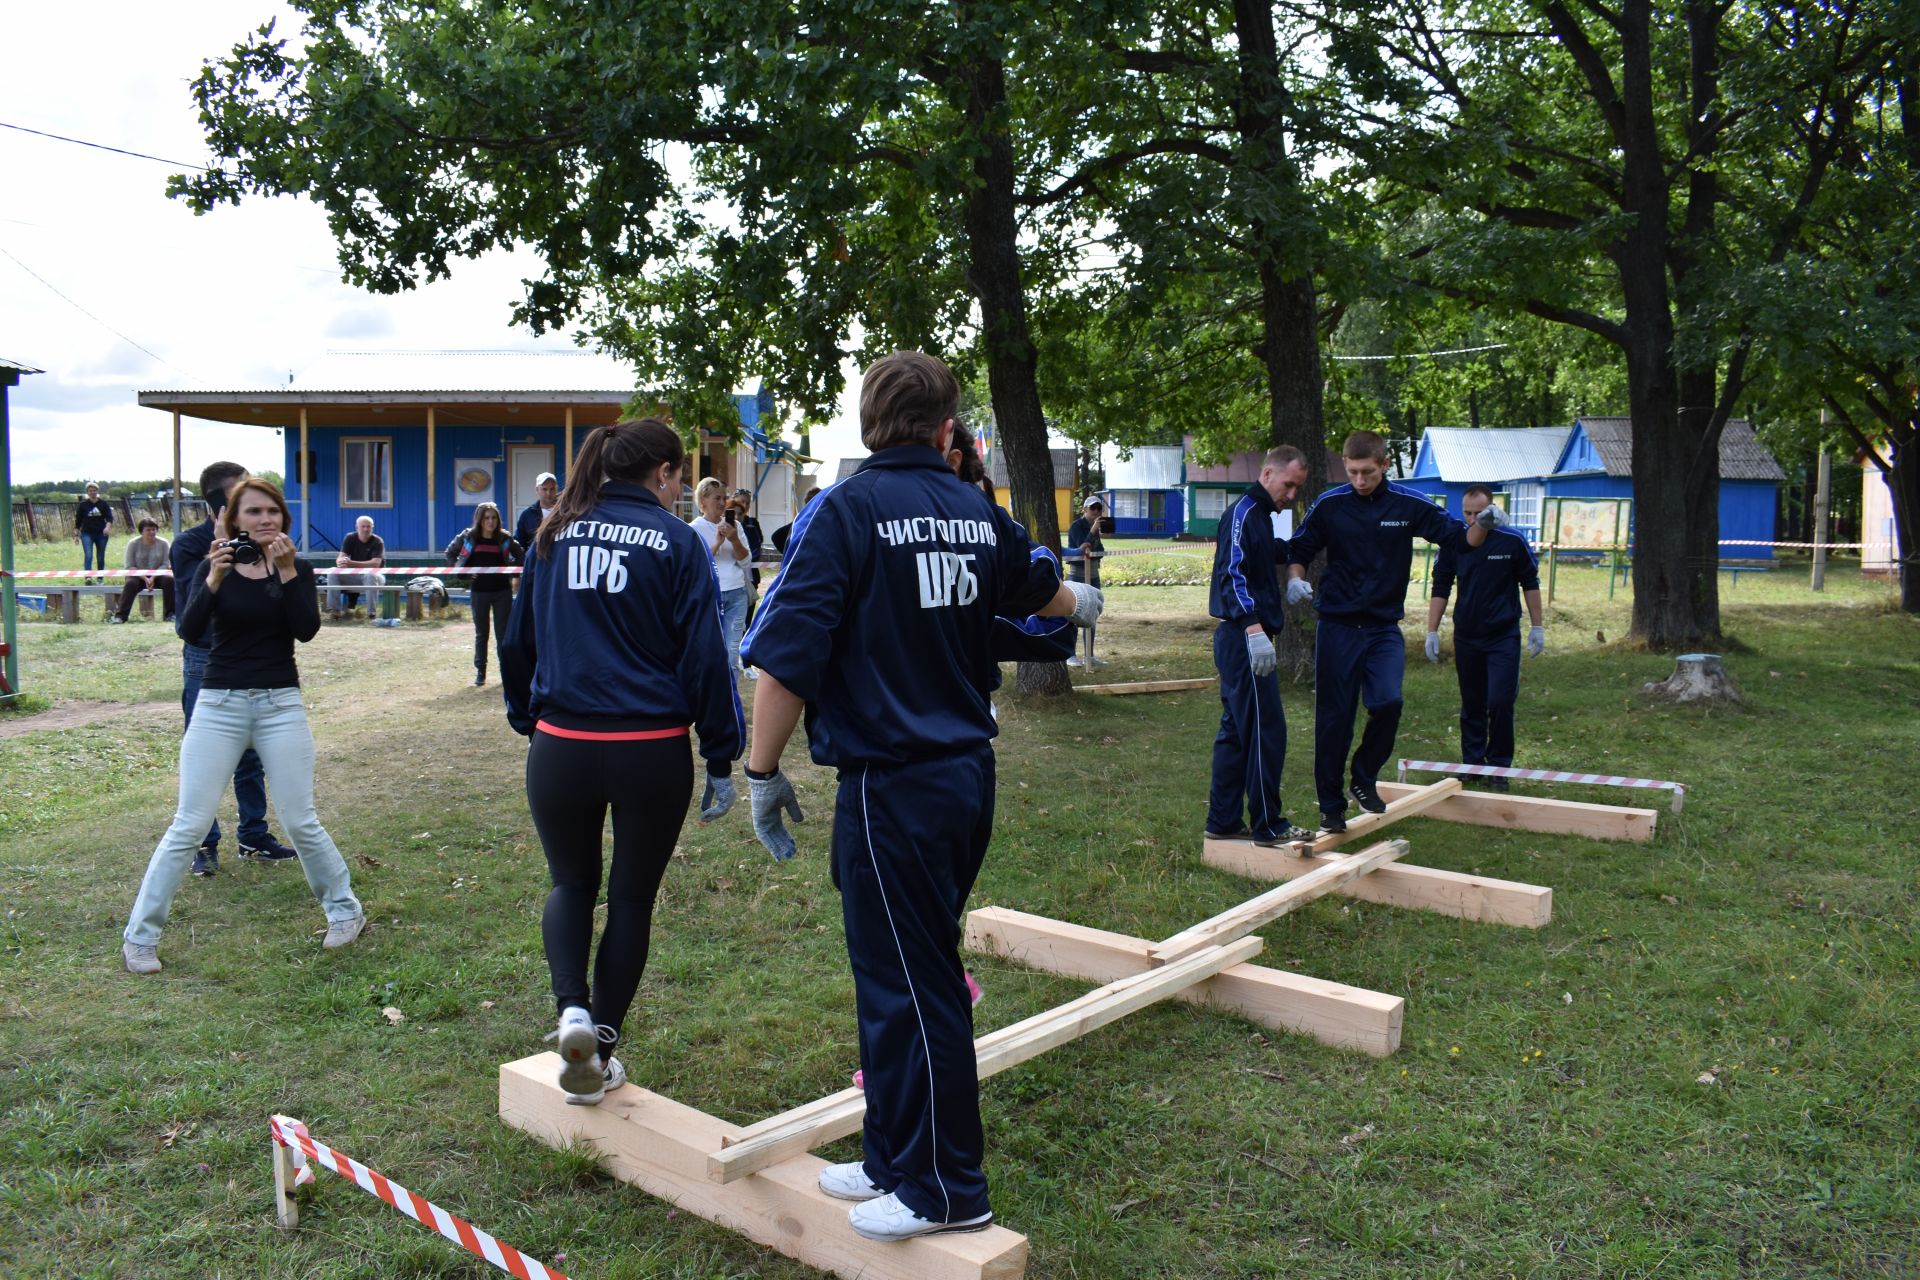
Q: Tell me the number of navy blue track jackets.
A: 6